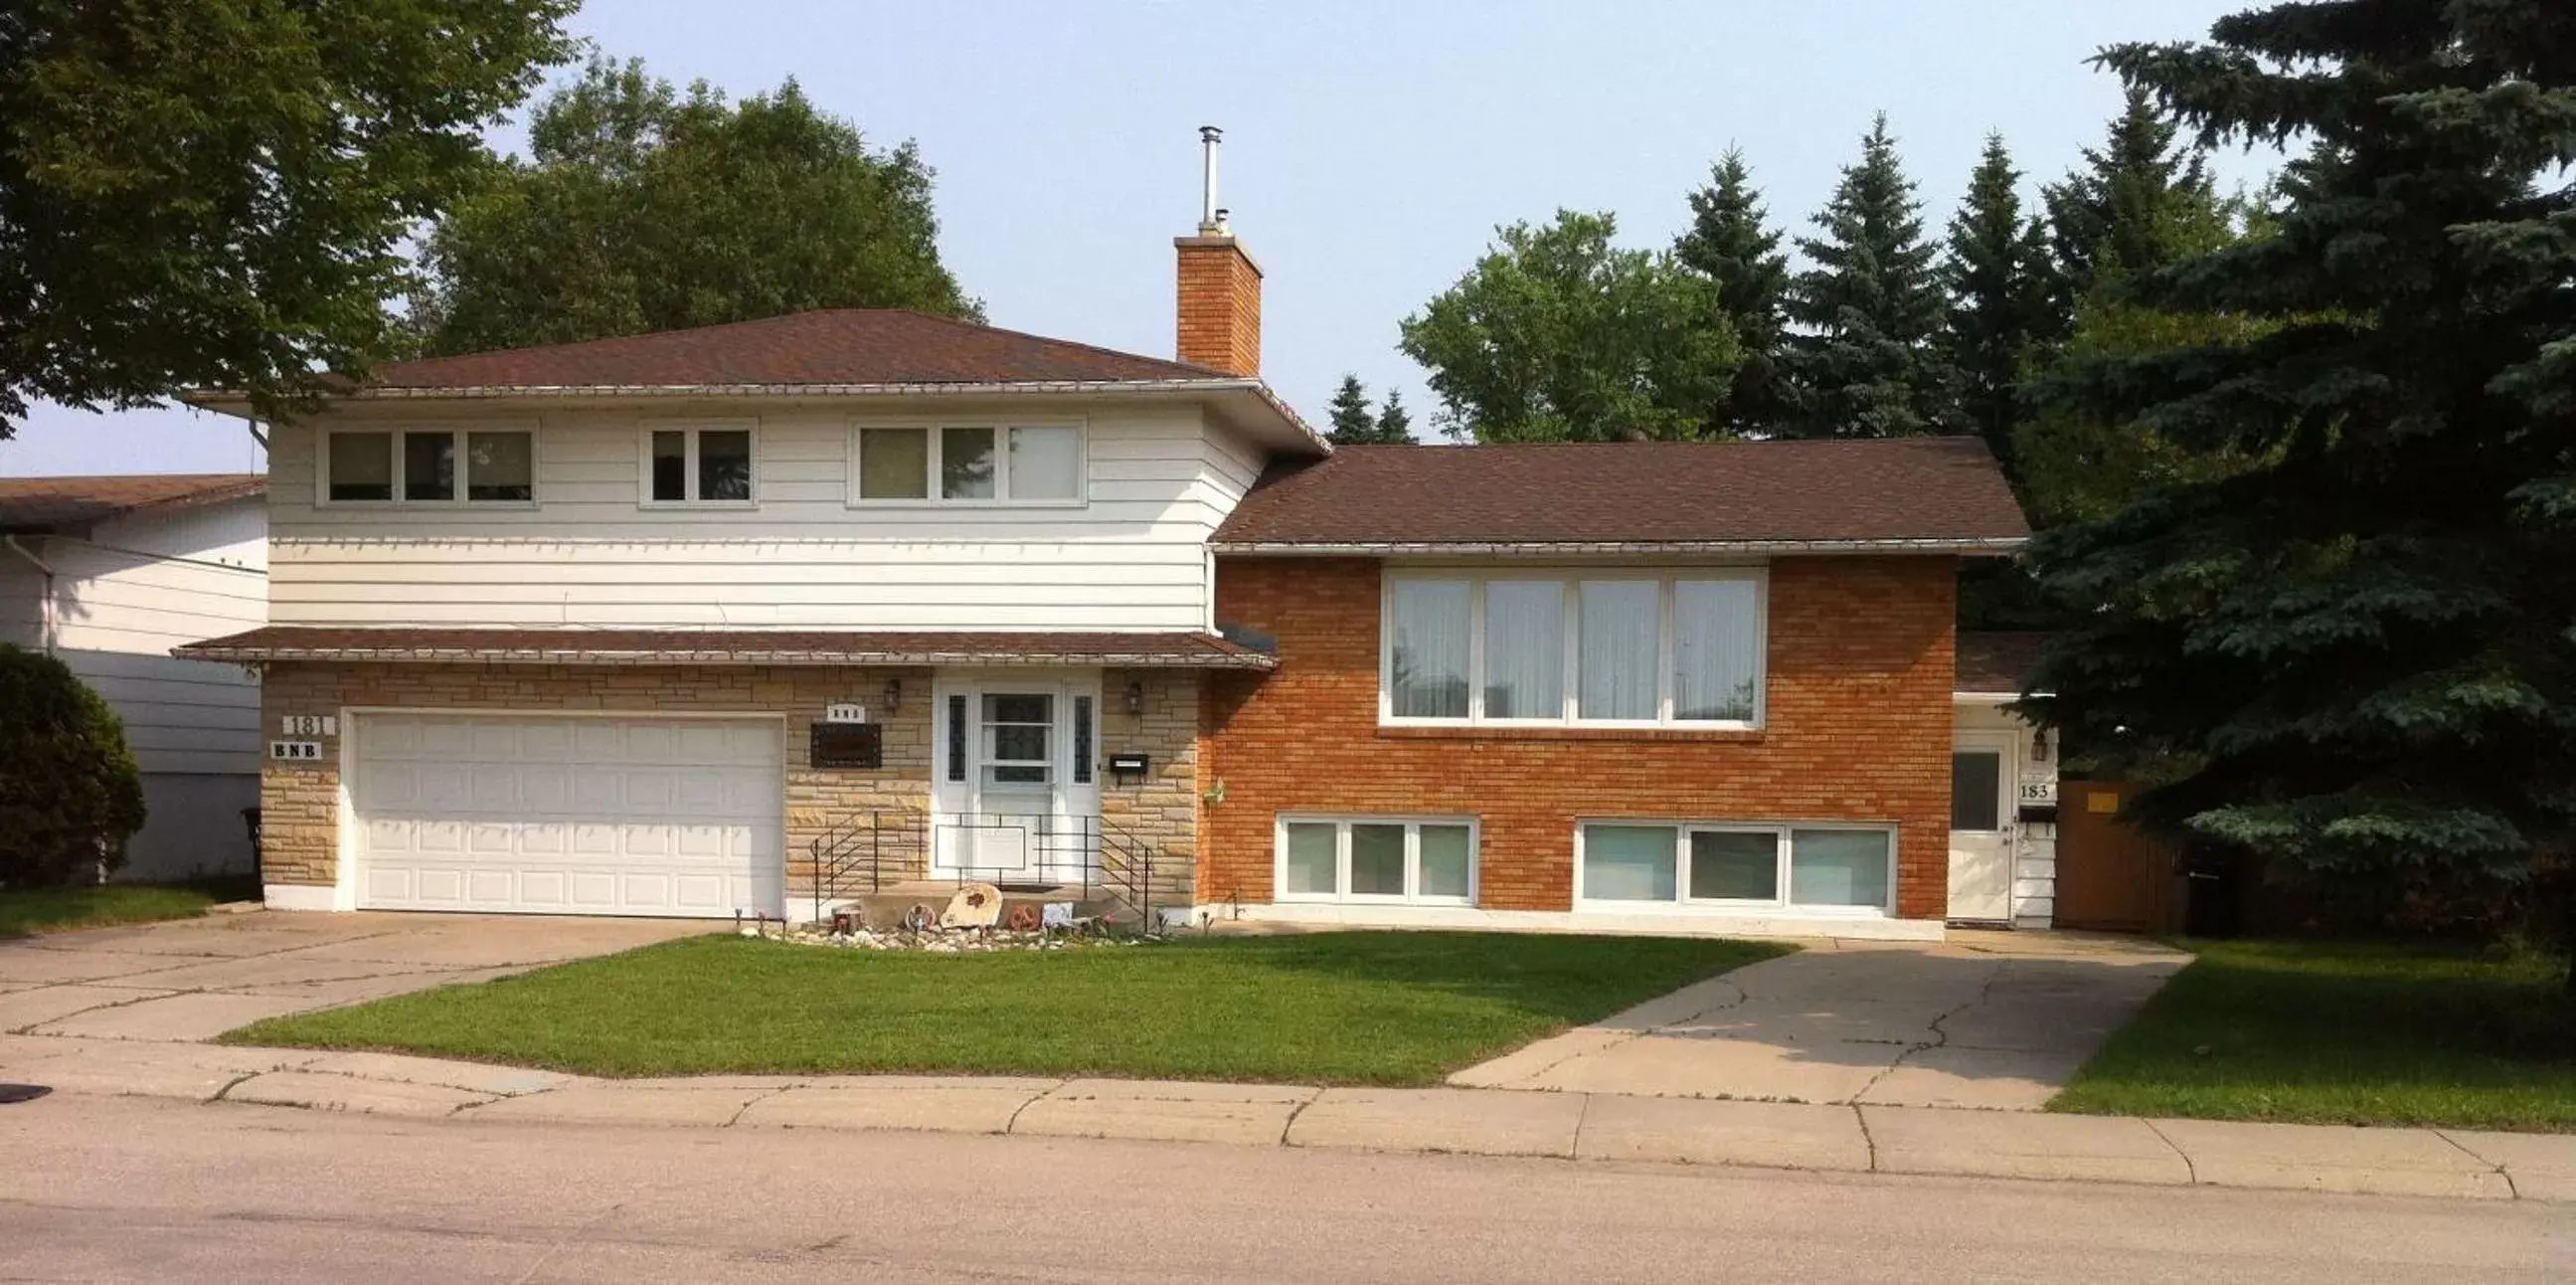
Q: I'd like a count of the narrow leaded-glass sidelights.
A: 2